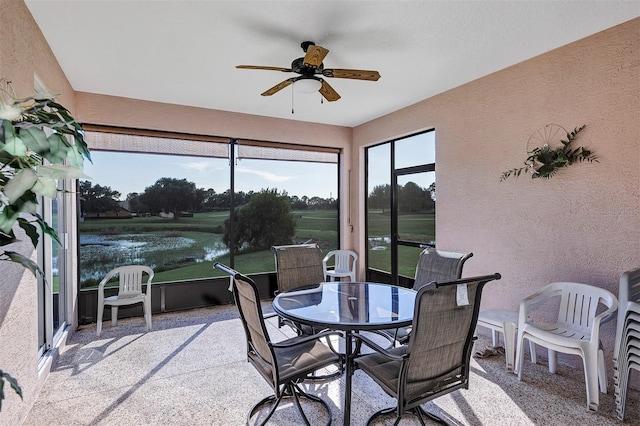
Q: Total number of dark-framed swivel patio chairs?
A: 4